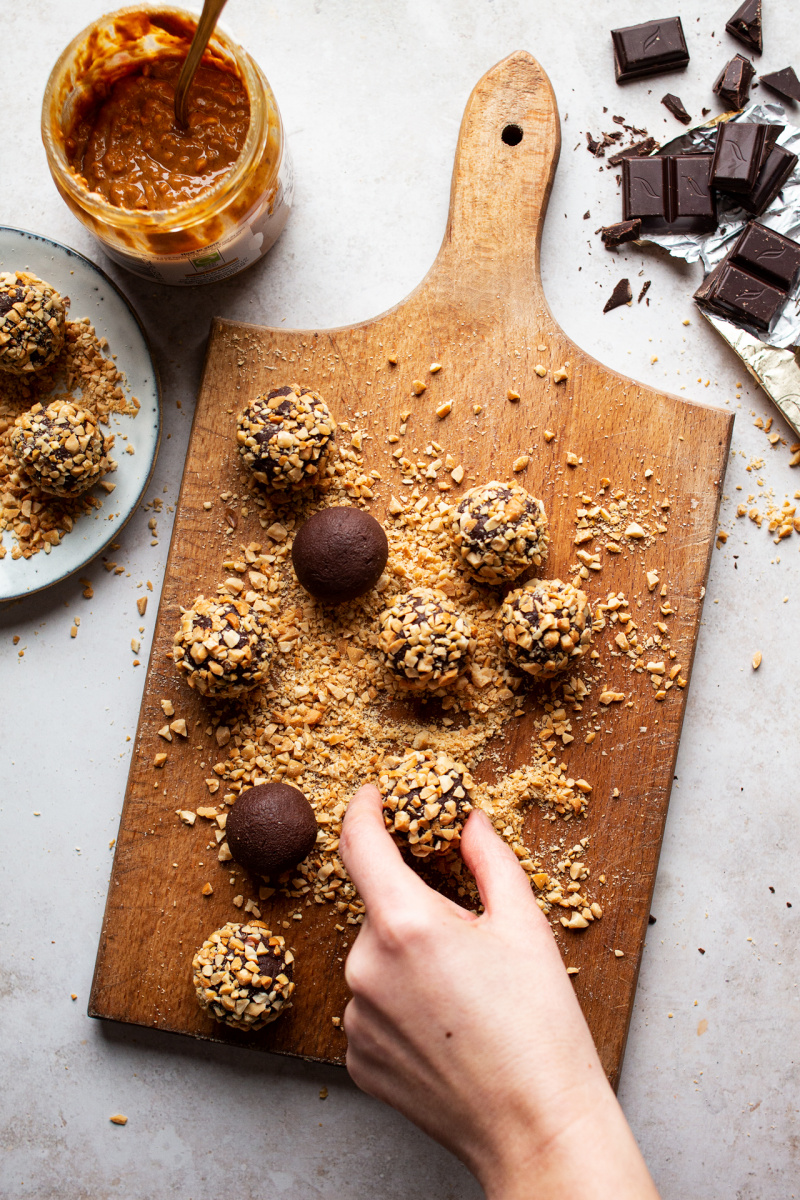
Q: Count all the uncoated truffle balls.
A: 2